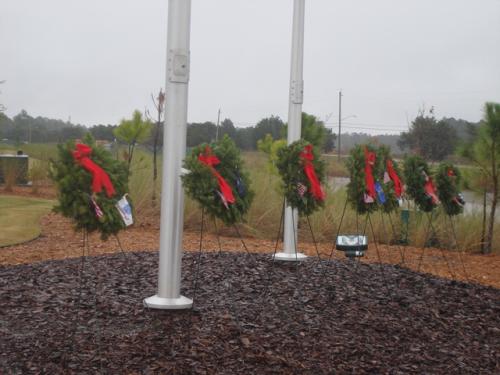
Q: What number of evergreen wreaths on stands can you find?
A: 7